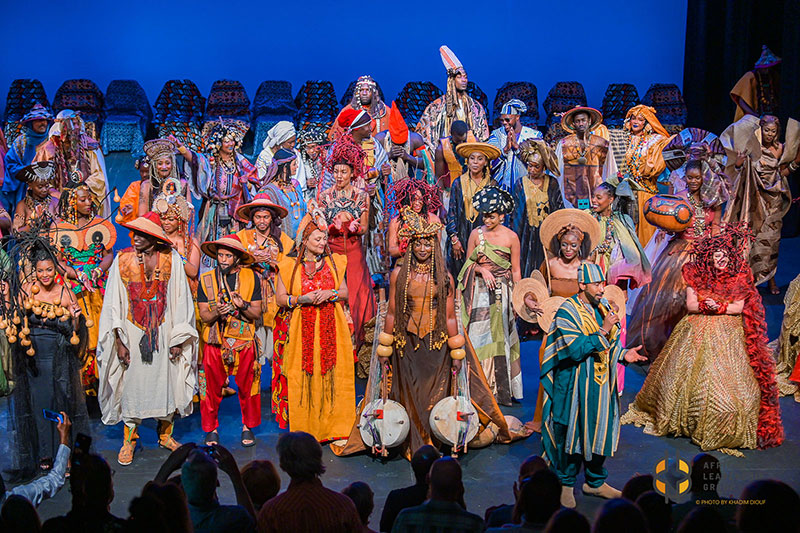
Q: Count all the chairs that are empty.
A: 14